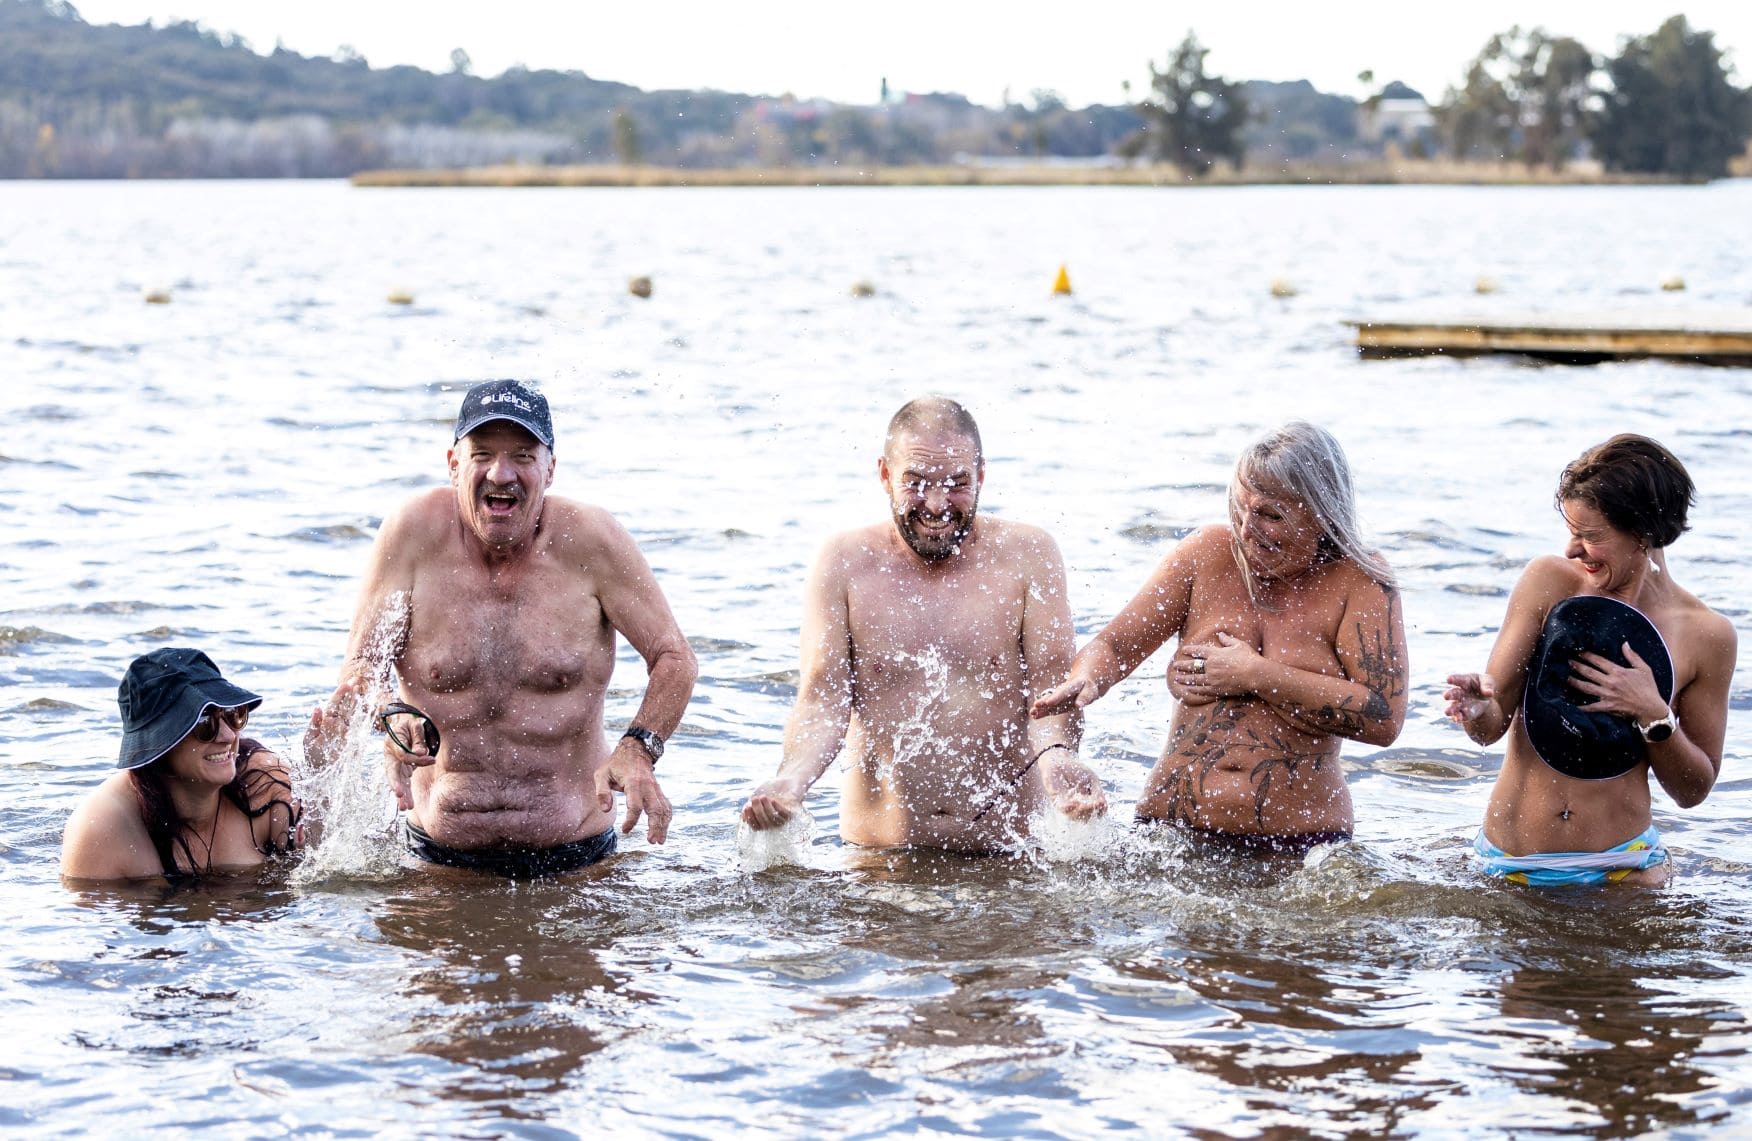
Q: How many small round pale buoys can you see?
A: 7